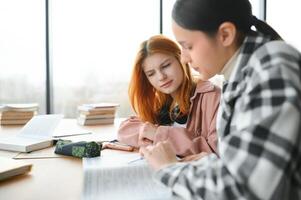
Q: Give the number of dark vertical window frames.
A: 3